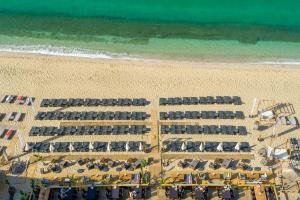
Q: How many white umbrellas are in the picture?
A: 11